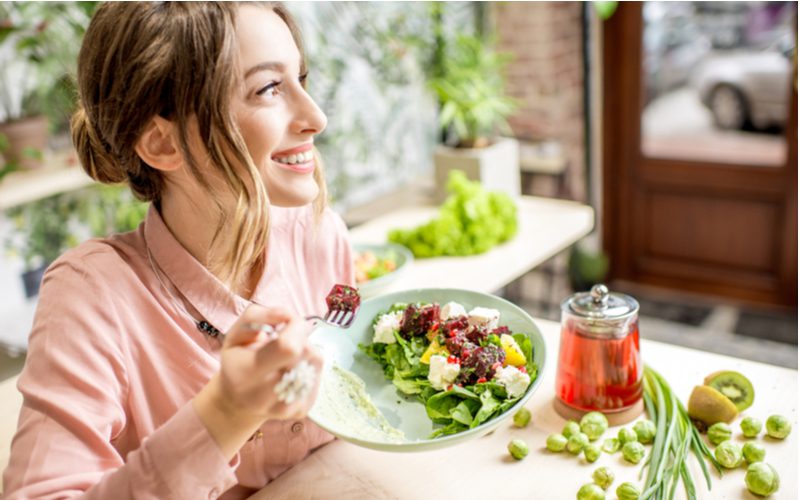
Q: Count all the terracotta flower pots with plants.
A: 1